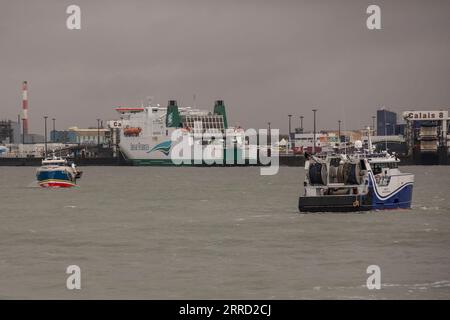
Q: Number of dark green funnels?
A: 2